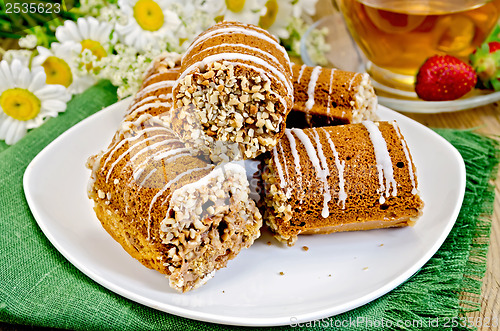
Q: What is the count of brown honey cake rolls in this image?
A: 5